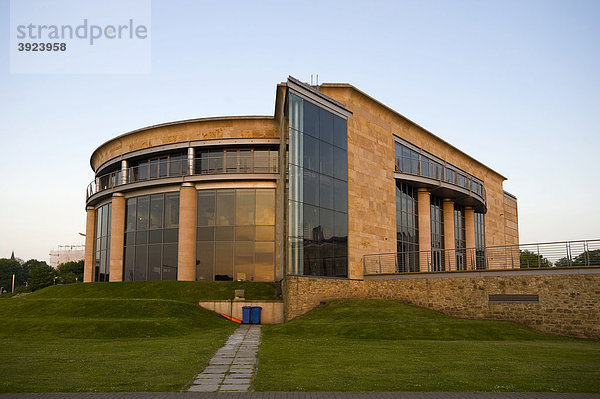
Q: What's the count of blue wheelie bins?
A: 2